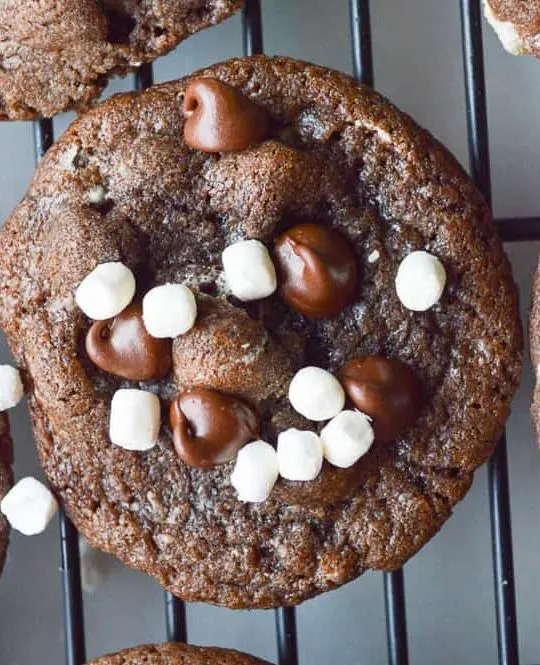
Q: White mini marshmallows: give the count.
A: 11